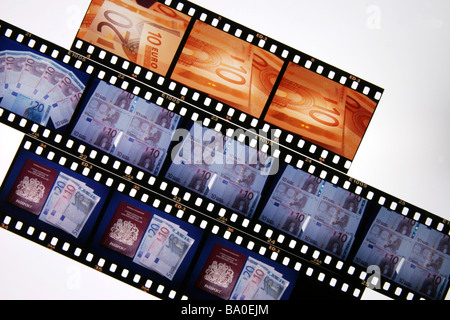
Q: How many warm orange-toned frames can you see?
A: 3